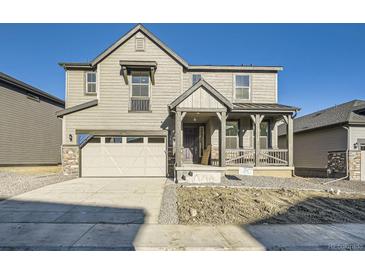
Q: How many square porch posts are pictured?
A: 4